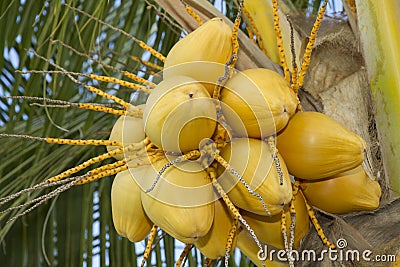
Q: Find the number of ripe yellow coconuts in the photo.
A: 11